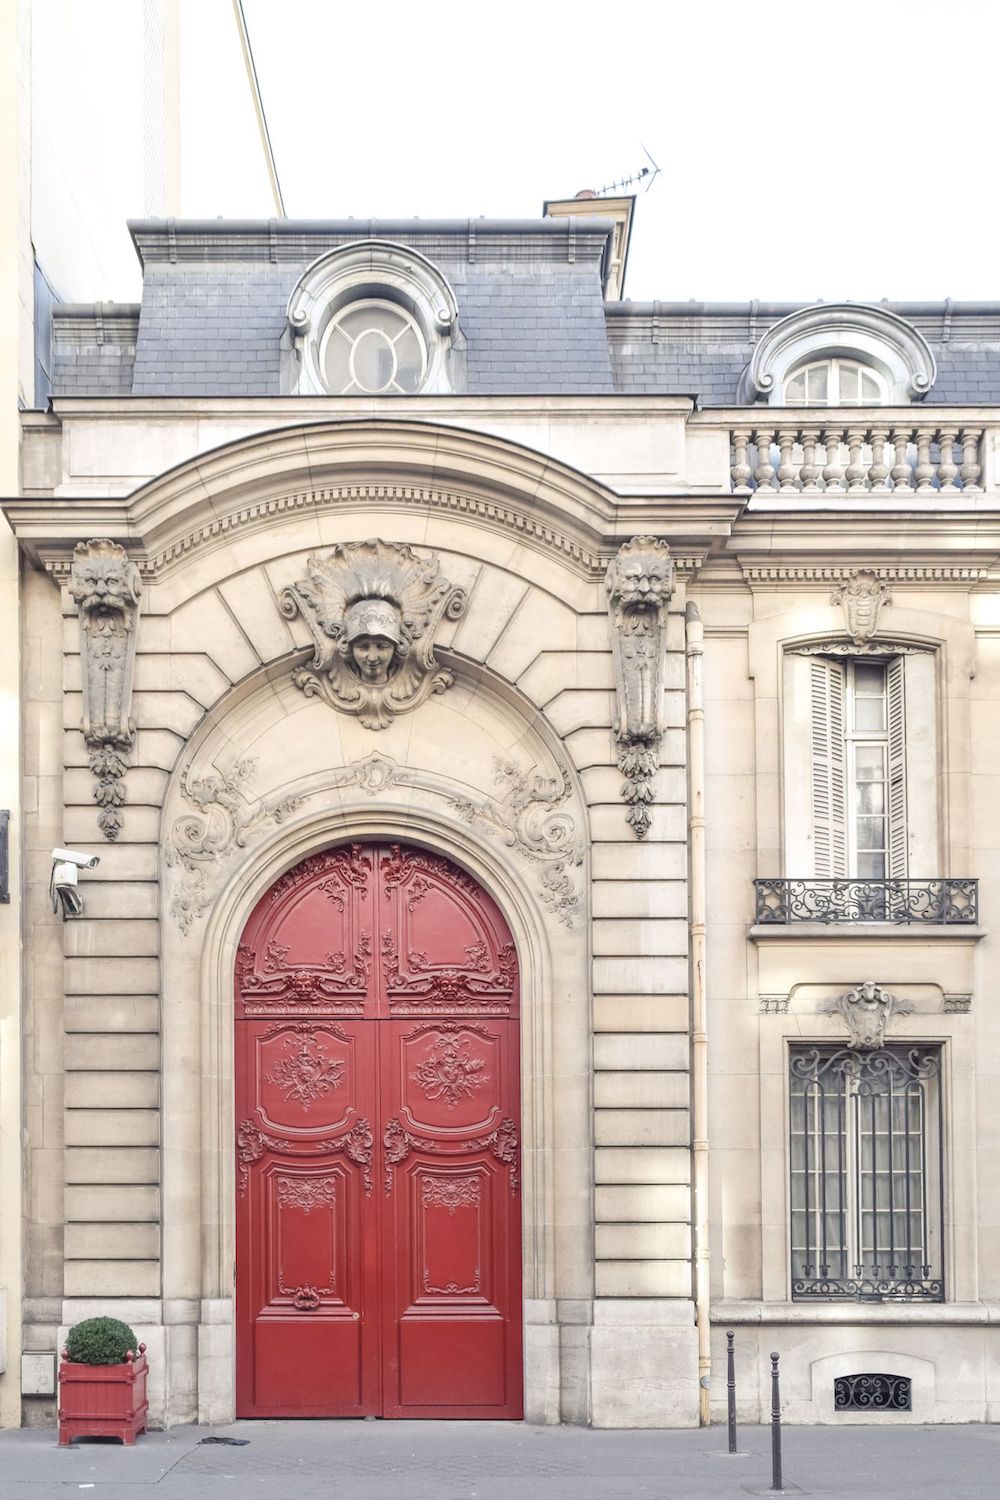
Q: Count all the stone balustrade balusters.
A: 11